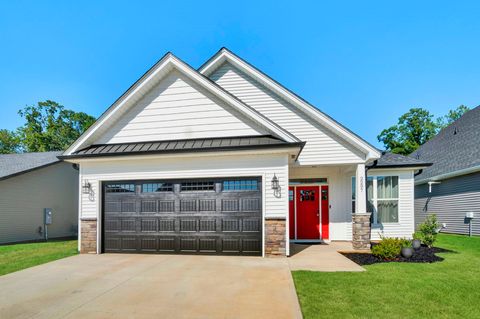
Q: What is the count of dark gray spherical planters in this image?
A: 2